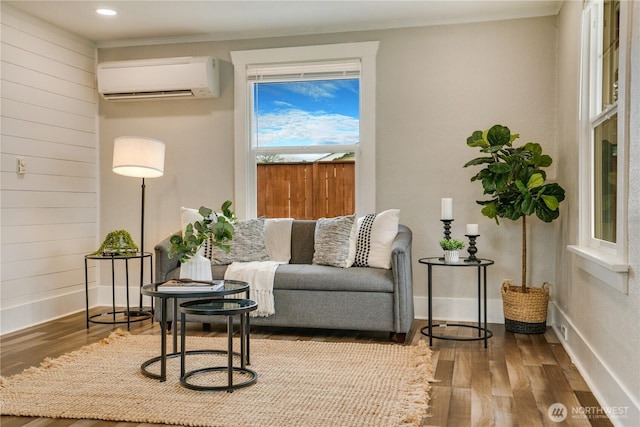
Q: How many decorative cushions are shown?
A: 4